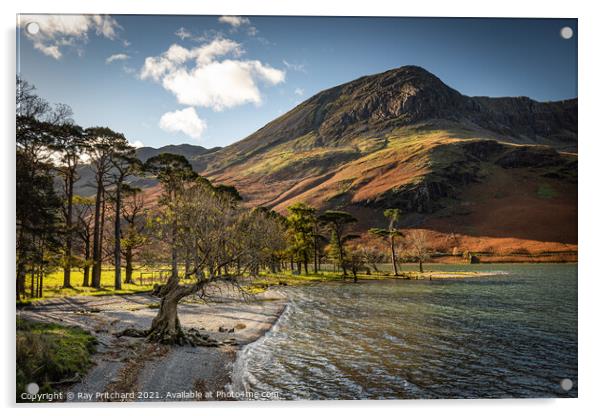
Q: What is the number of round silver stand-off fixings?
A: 4